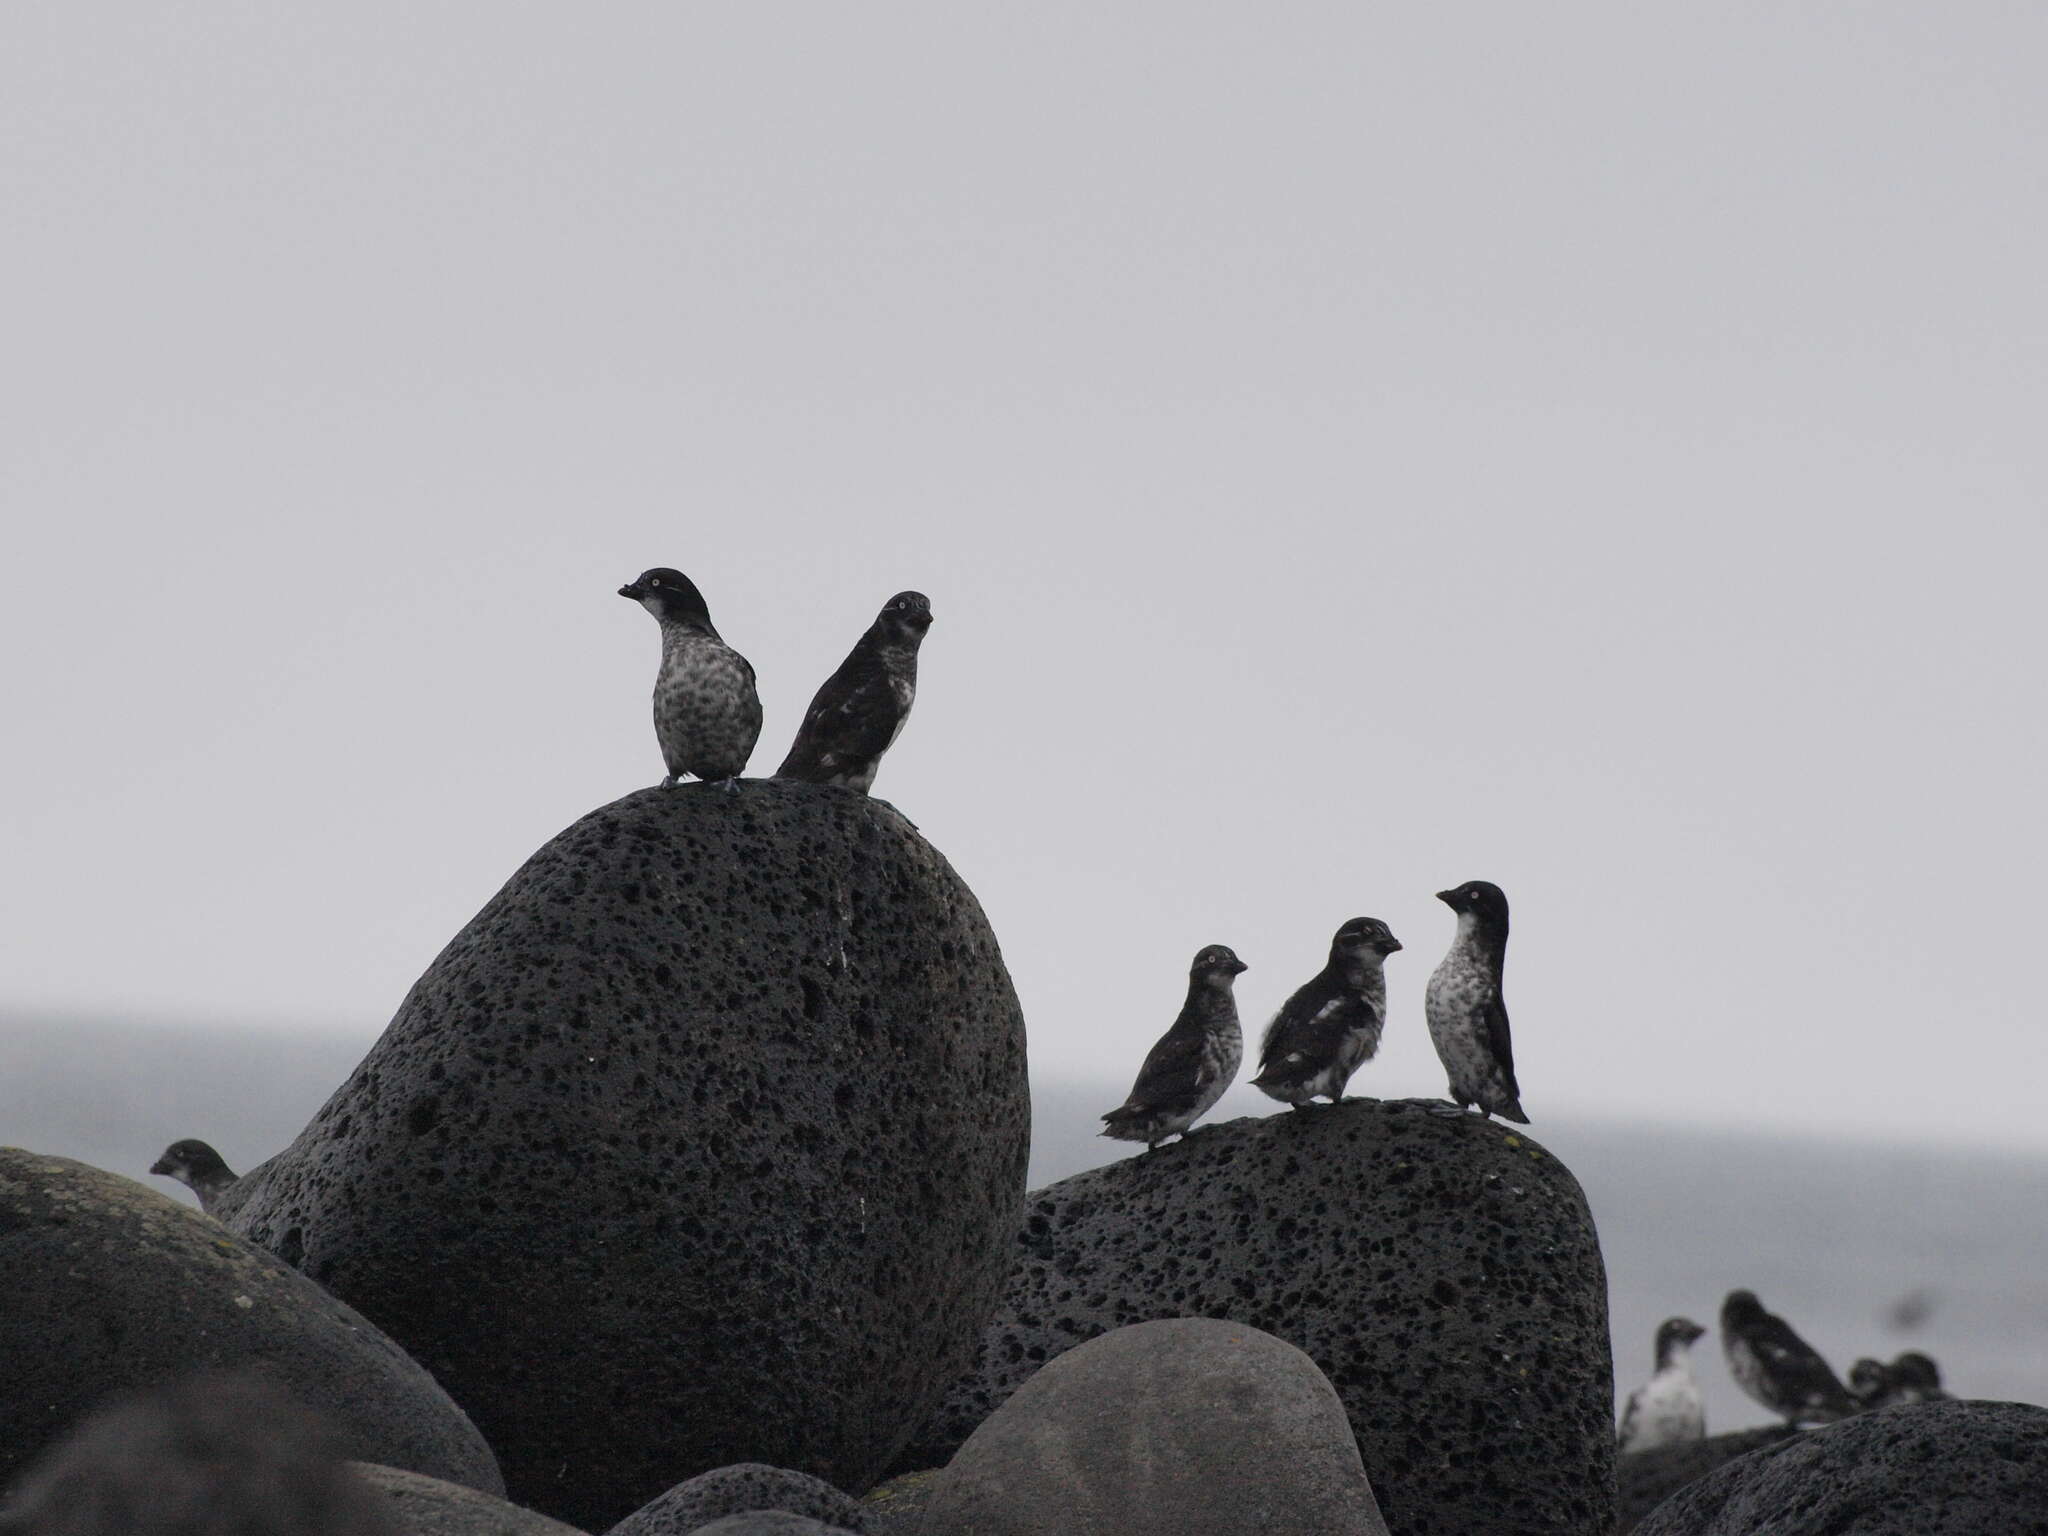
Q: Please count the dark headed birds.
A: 10